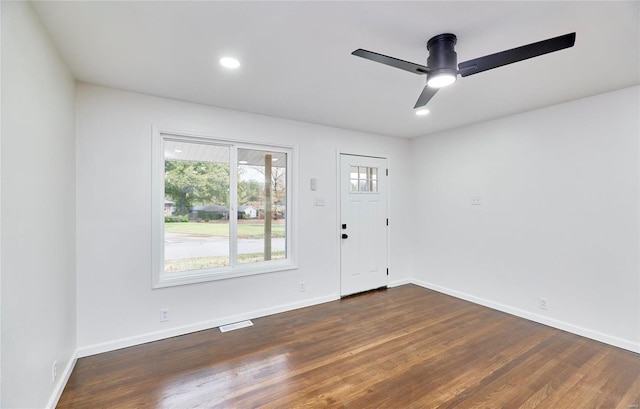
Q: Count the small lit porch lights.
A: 3